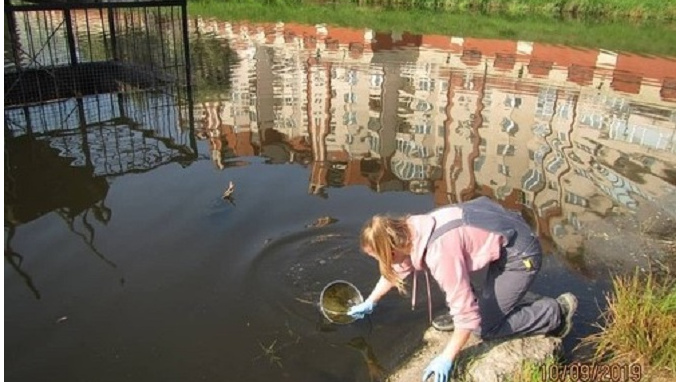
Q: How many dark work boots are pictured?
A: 2